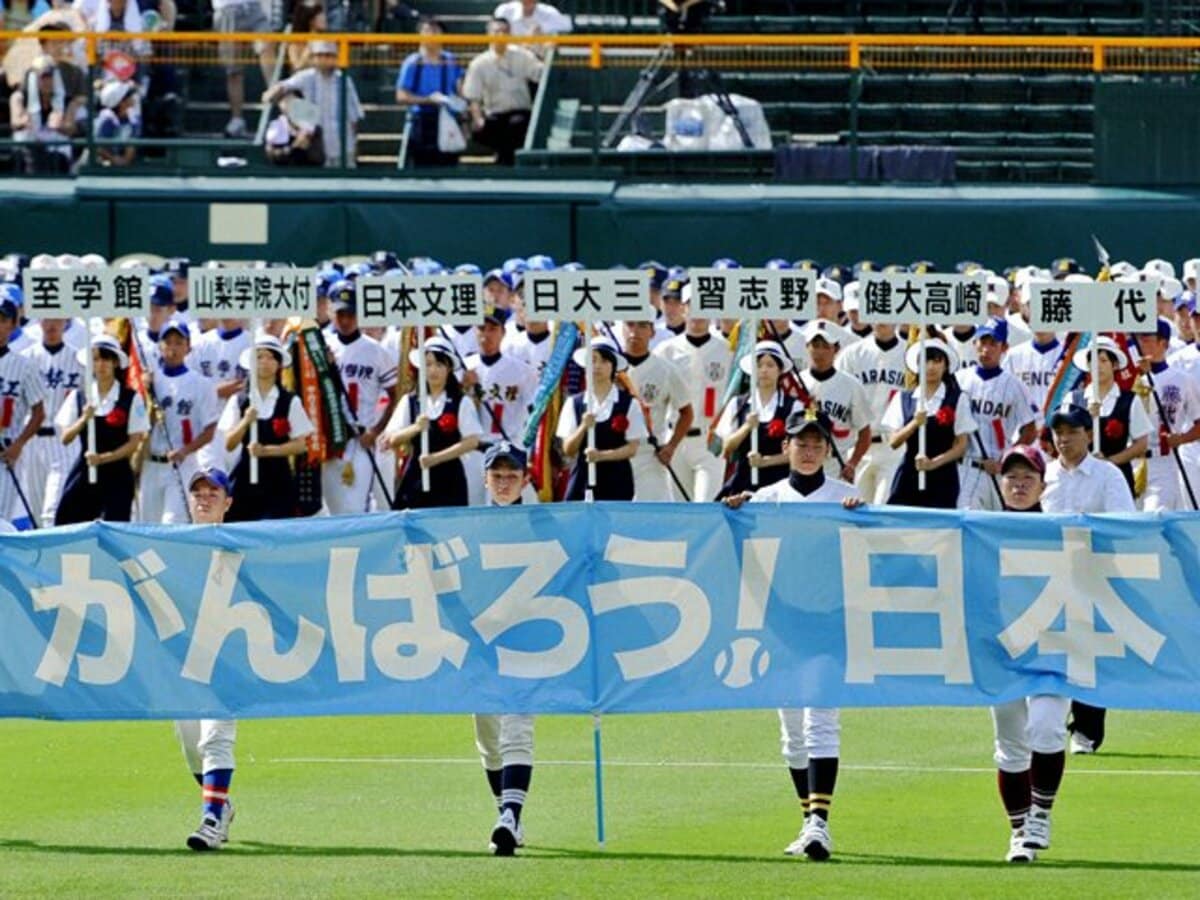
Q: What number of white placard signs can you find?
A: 7